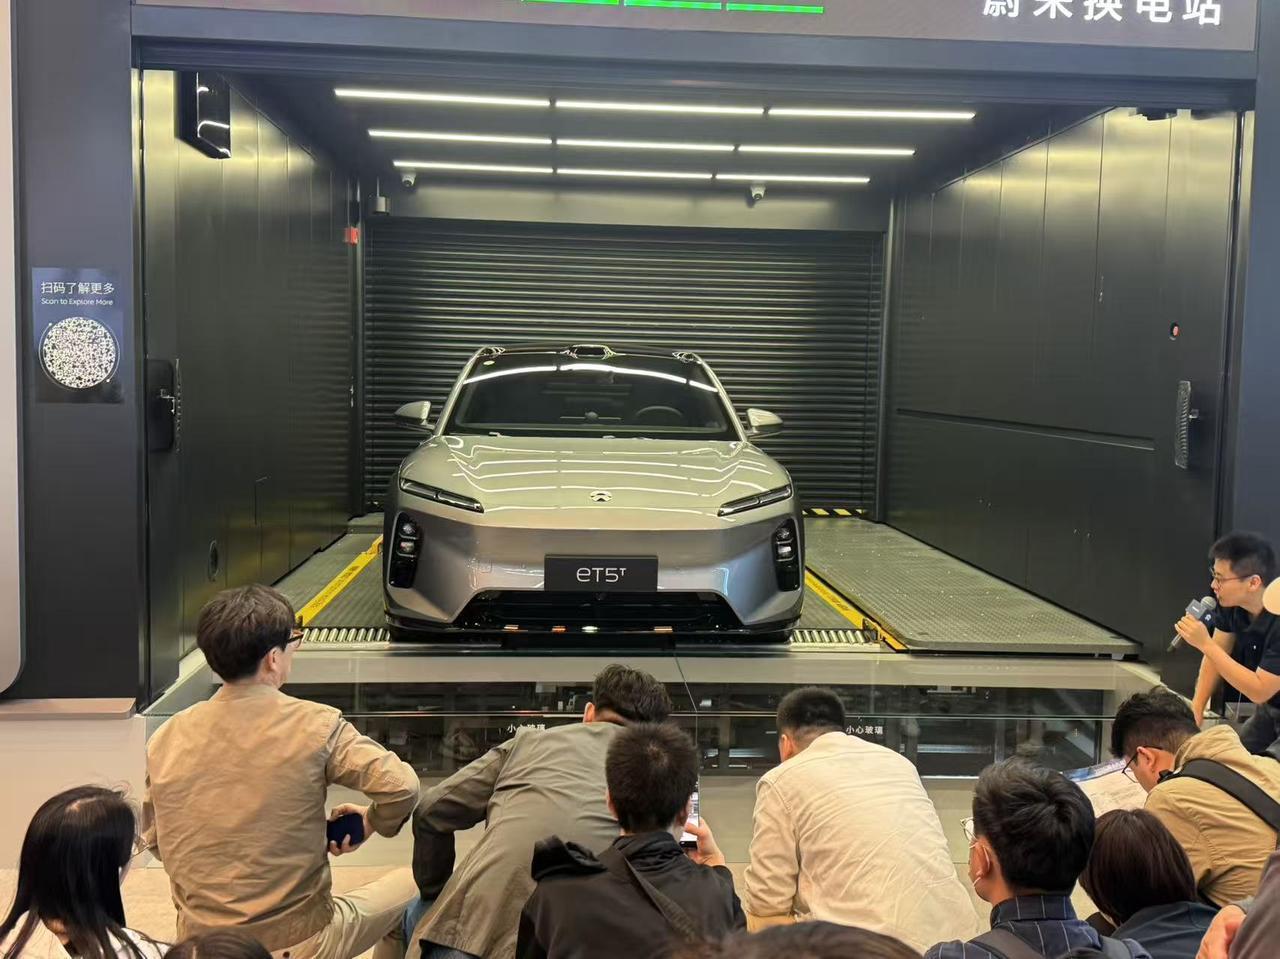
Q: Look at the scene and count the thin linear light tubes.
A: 9